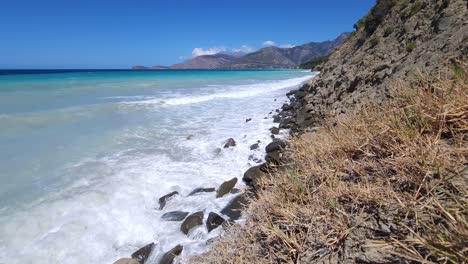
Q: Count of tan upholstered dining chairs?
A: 0